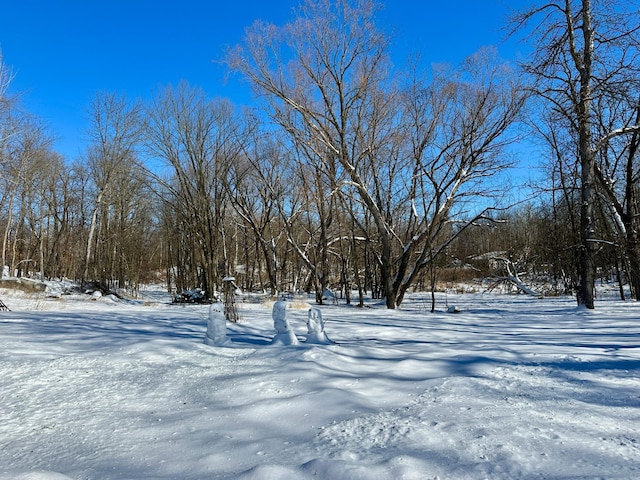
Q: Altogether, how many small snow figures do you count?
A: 3